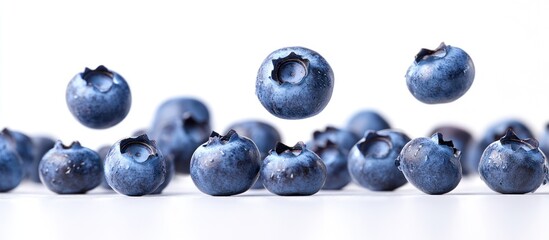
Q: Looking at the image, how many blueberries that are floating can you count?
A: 3